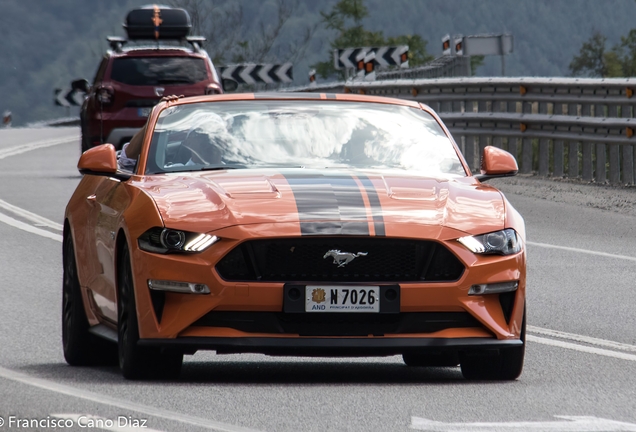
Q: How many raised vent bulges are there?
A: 2